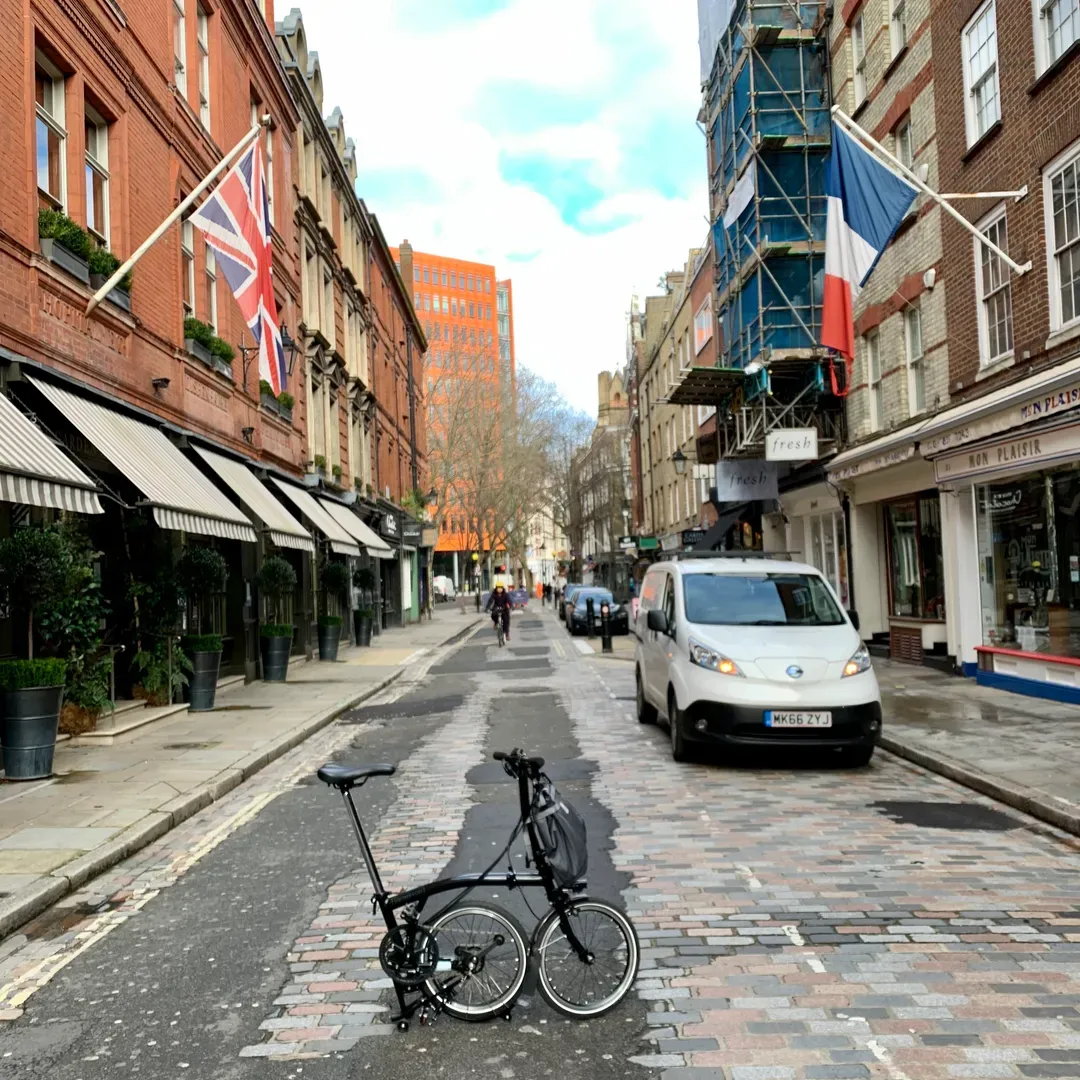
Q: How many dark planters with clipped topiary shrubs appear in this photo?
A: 5